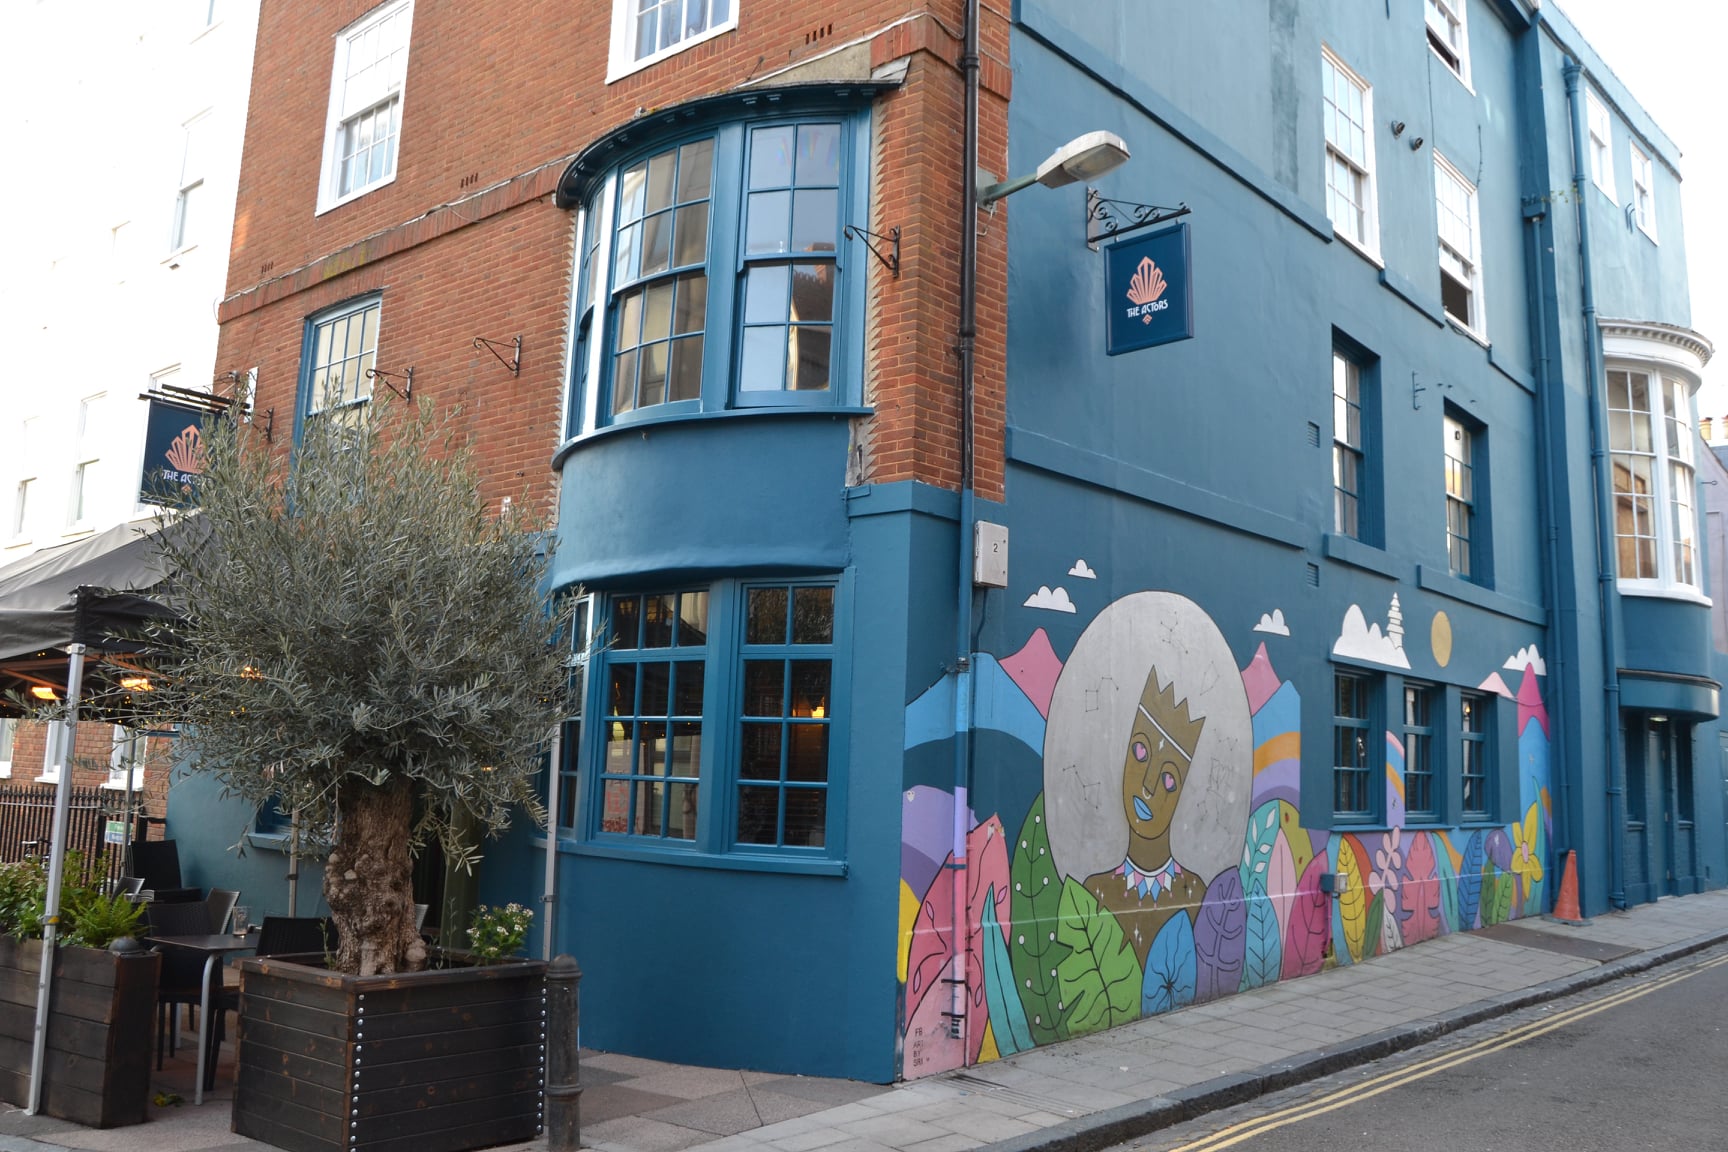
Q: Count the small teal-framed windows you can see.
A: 3